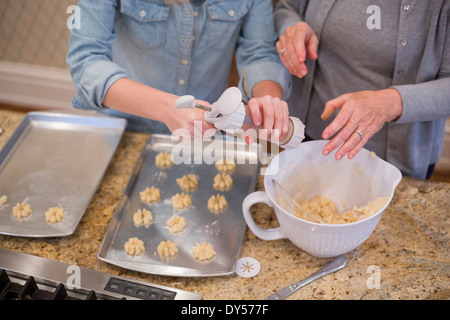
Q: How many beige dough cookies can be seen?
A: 15